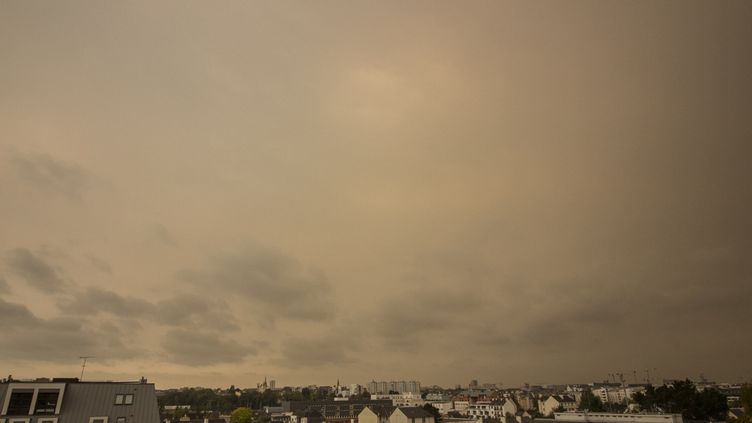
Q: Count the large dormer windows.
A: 2